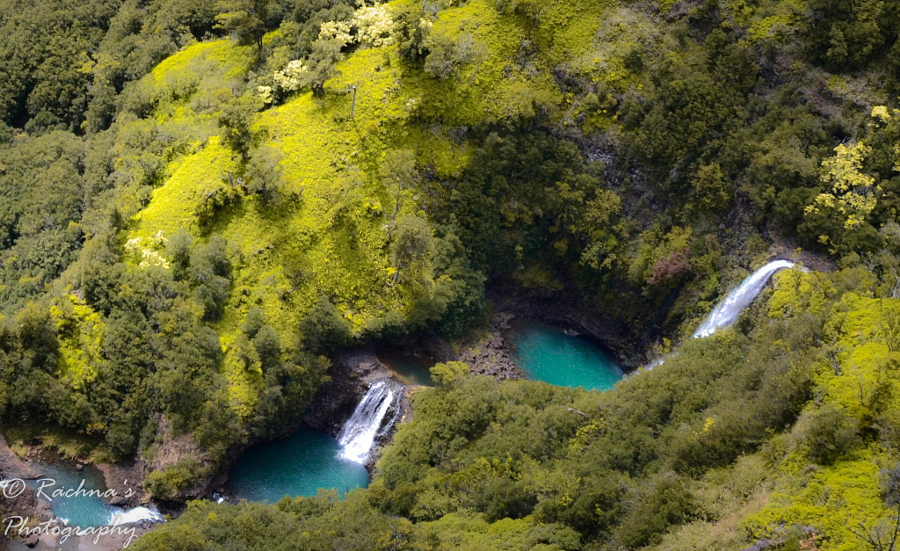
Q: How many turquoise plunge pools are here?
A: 3